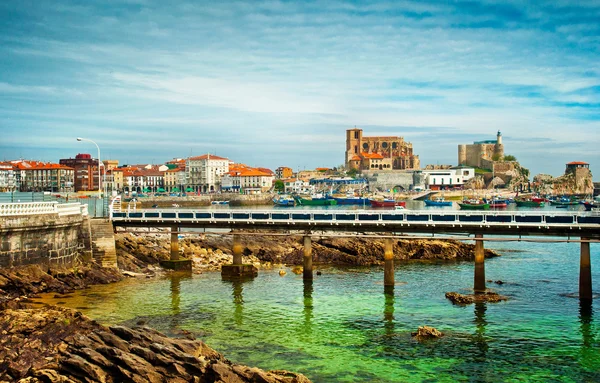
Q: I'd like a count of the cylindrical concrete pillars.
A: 6